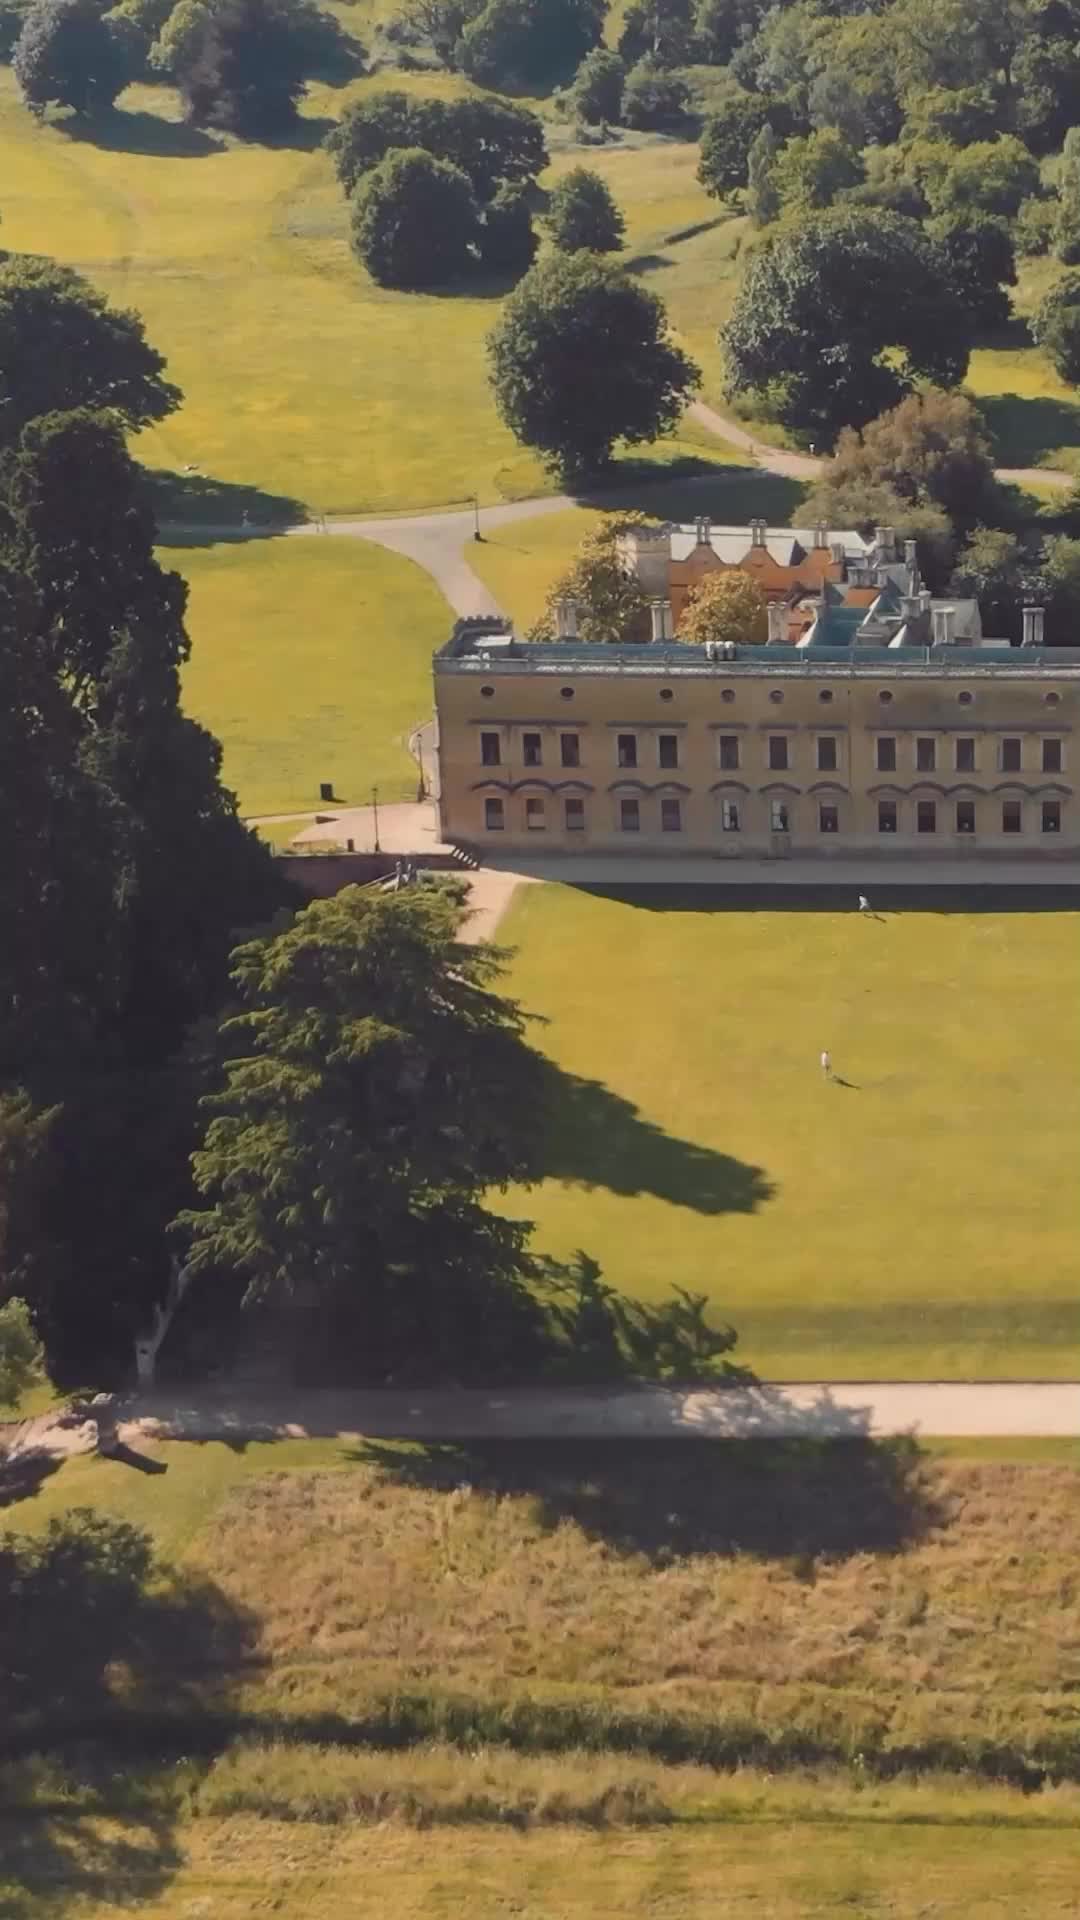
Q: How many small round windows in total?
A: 9